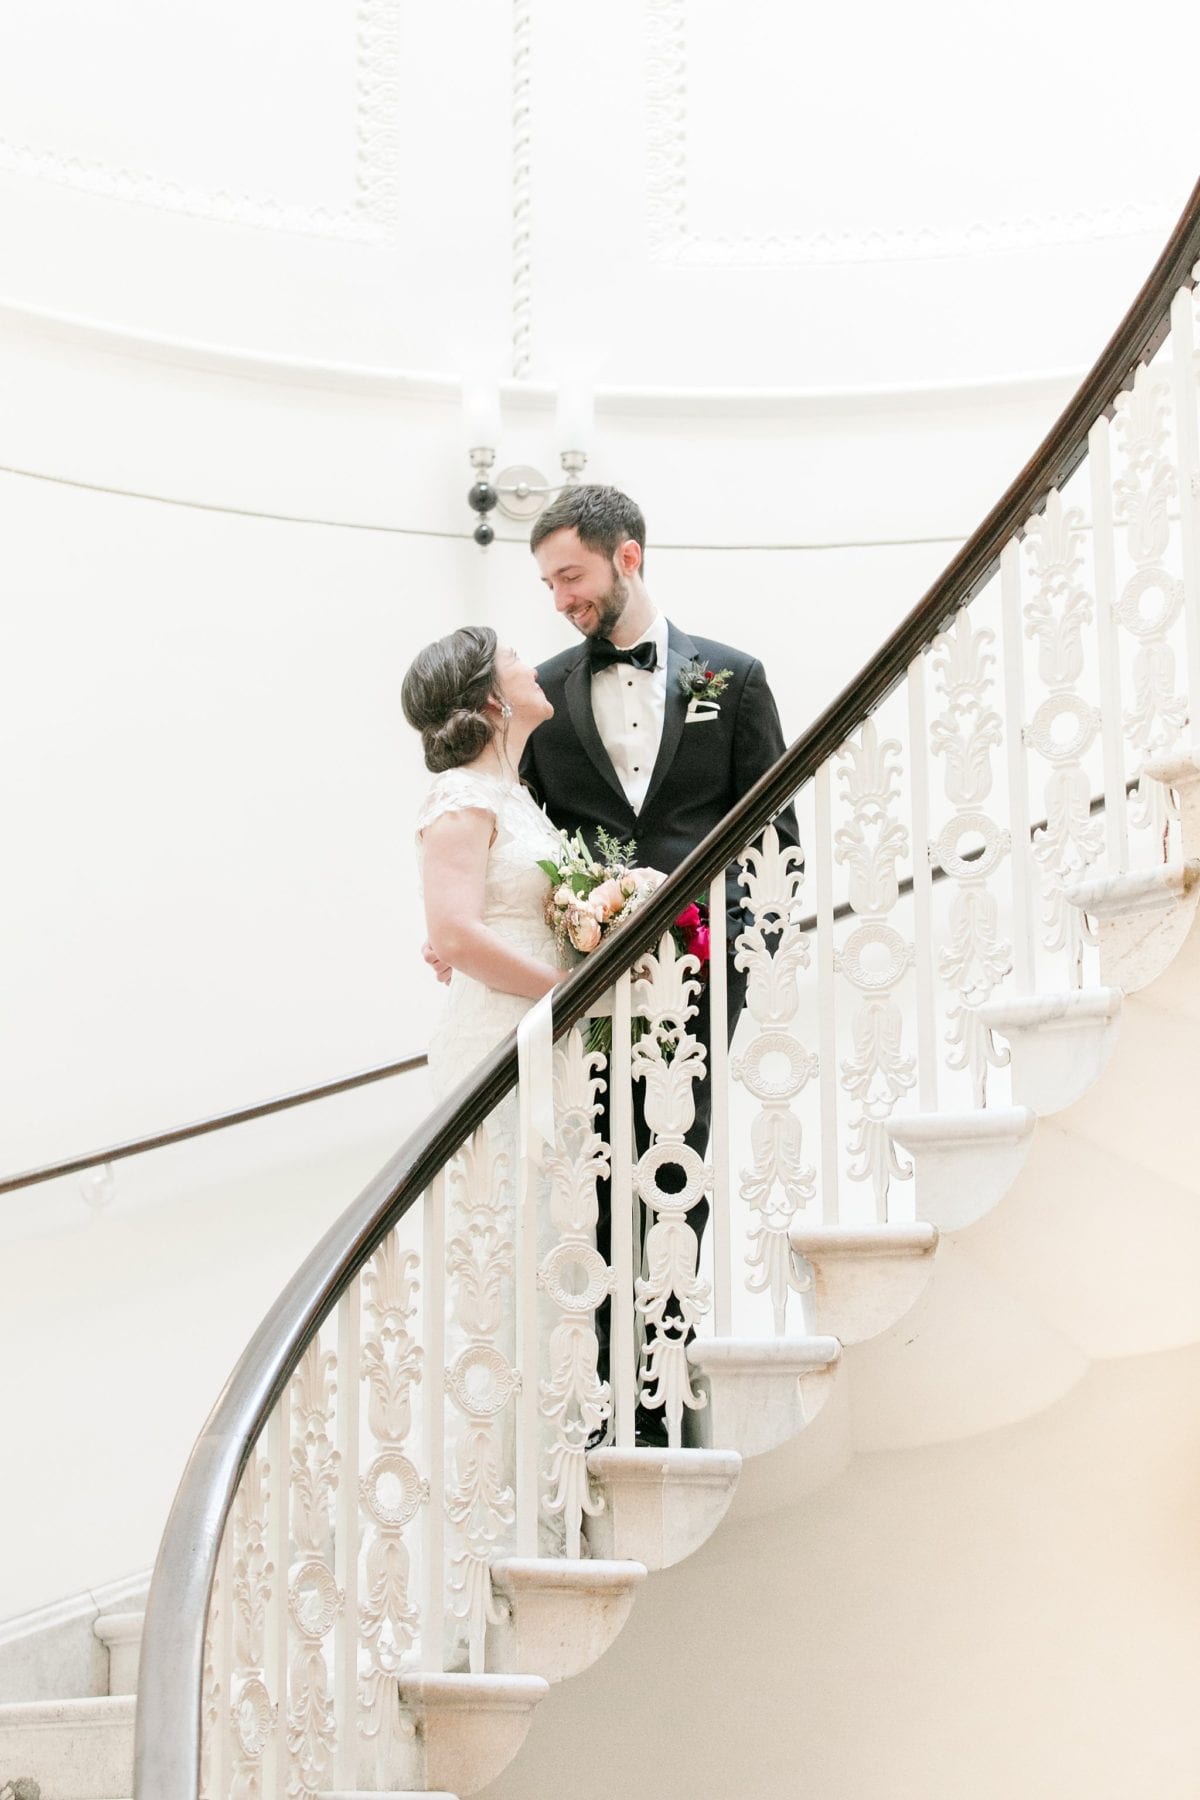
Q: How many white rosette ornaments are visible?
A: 11